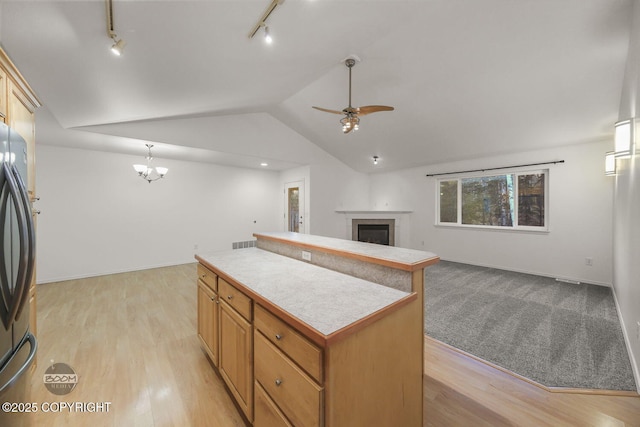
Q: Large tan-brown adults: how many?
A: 0